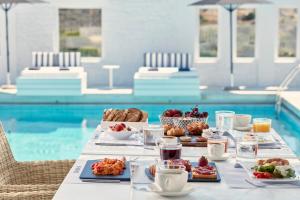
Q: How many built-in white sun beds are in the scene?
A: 2